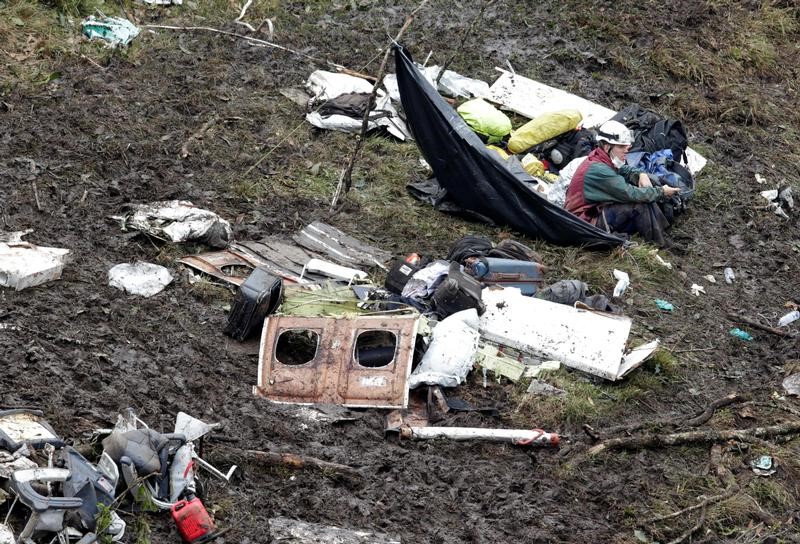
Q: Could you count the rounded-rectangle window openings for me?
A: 2